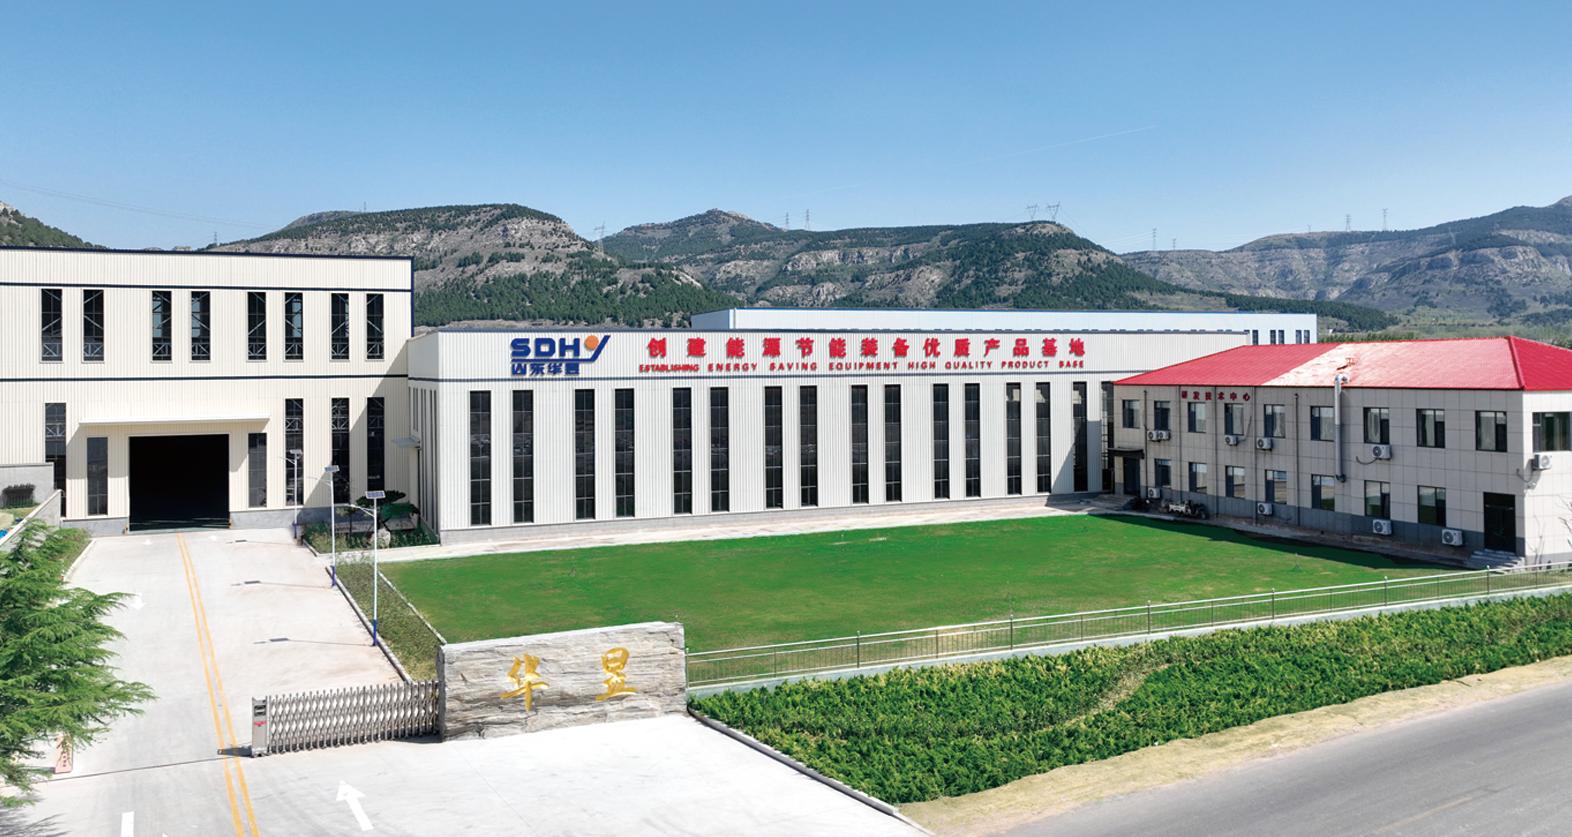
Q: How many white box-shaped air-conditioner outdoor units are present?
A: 10